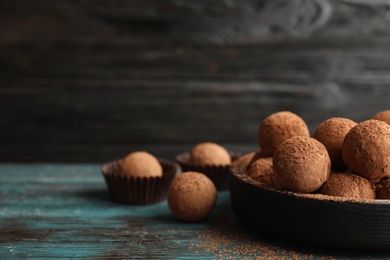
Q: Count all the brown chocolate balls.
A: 12